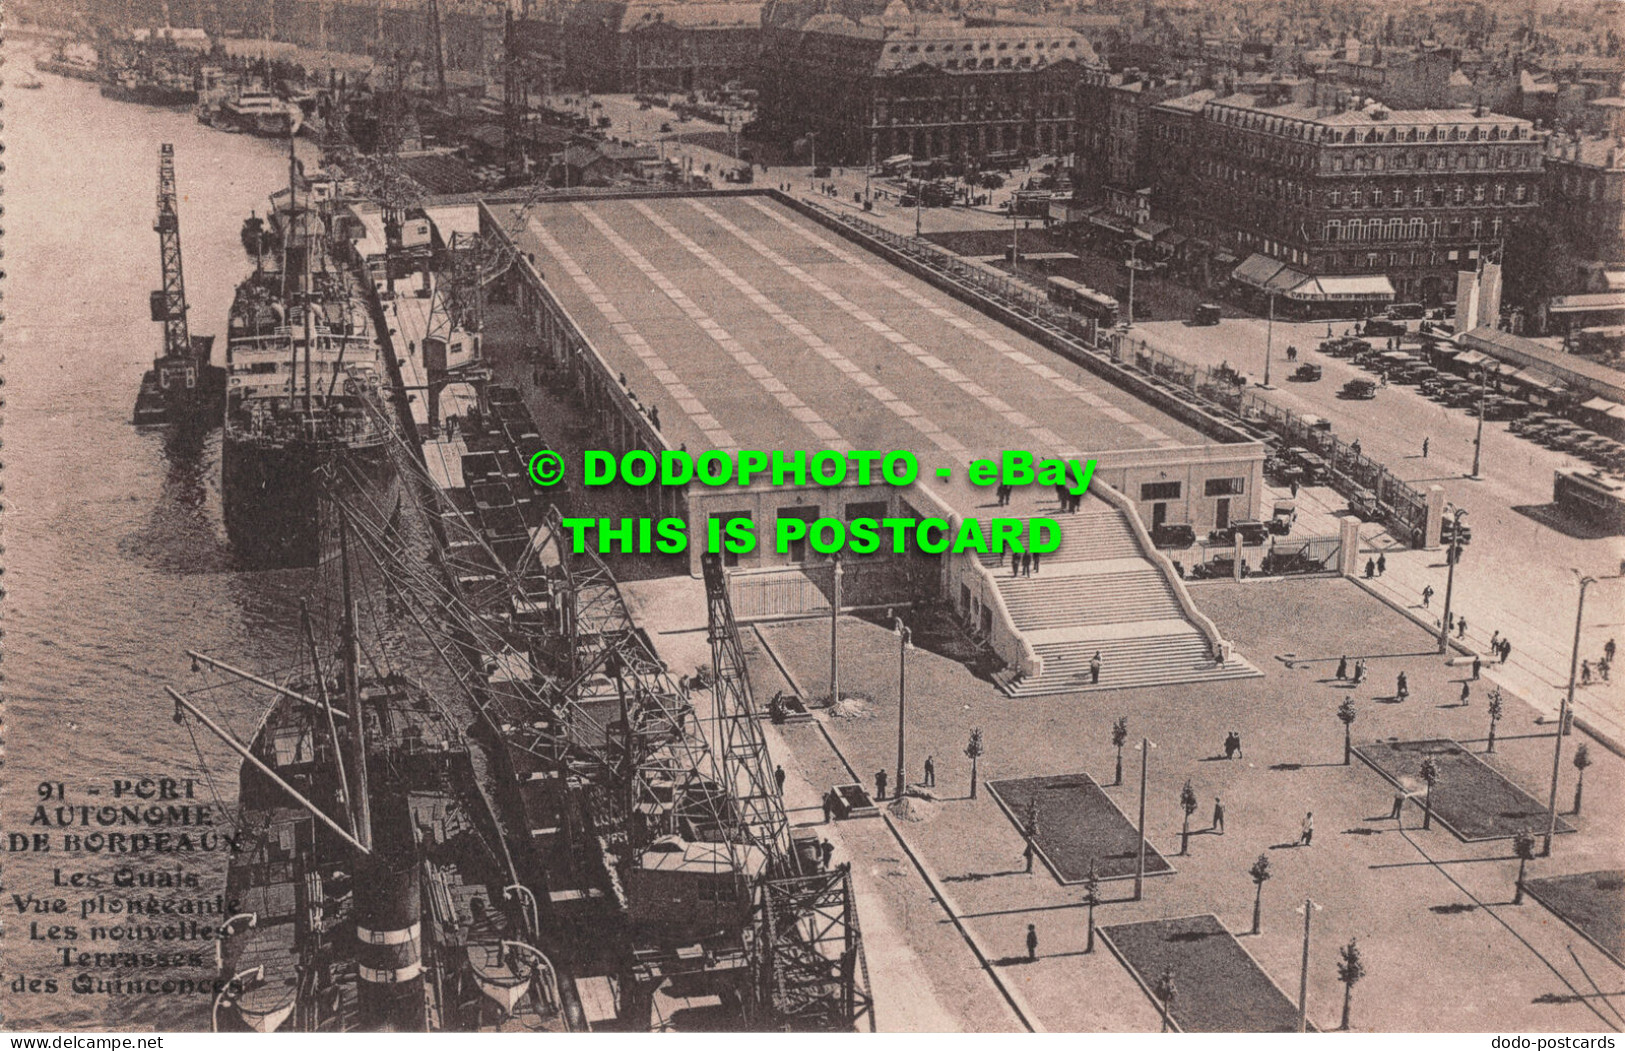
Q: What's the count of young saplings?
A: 13